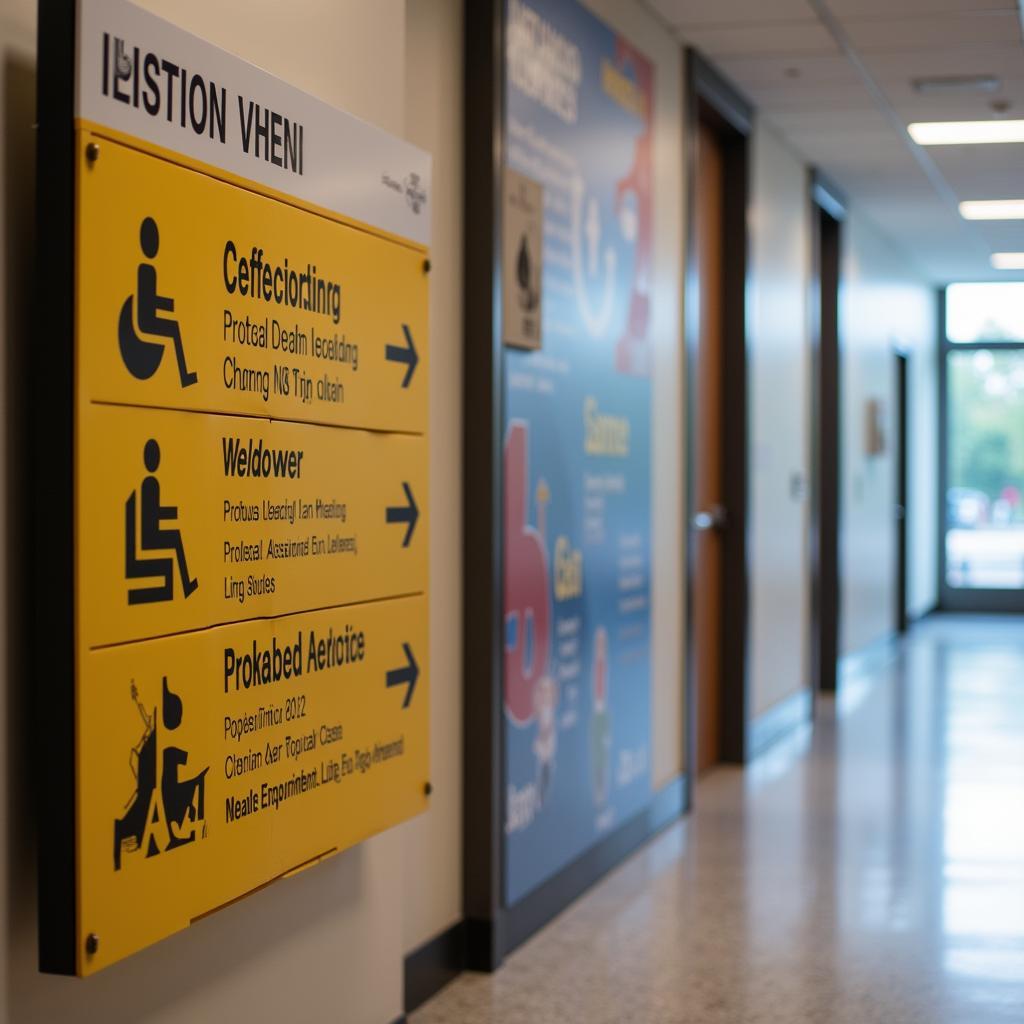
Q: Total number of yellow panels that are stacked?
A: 3